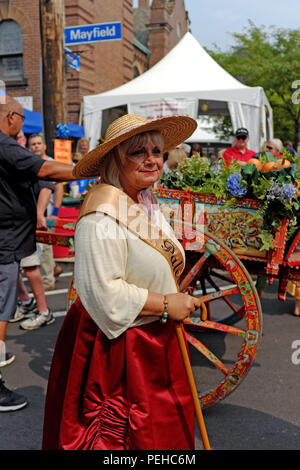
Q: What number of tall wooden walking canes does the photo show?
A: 1